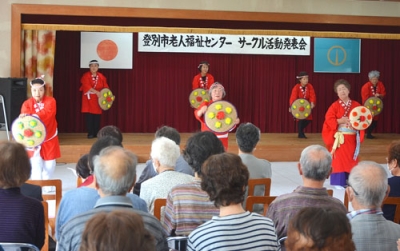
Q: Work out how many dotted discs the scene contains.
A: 7